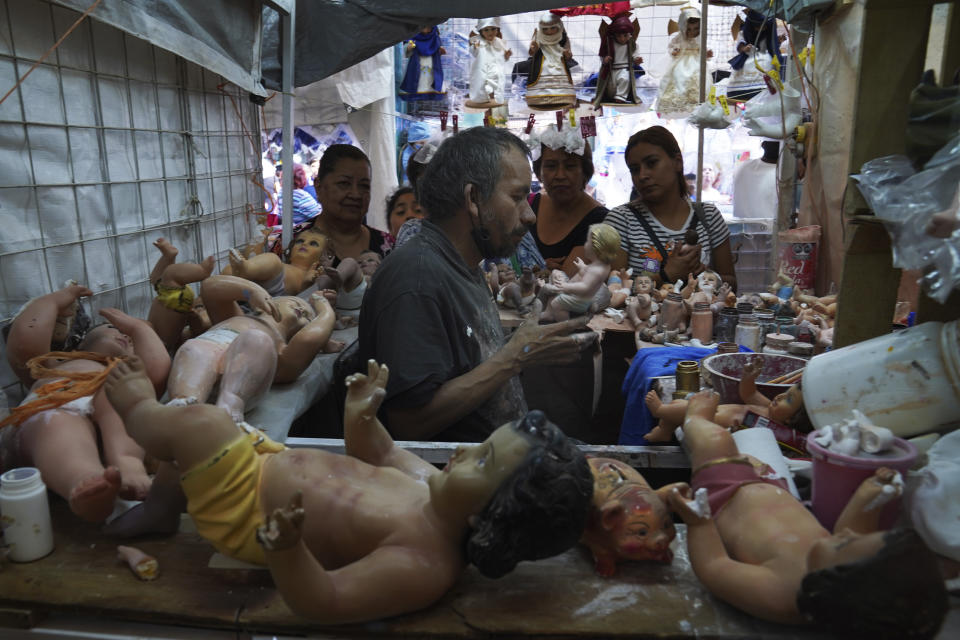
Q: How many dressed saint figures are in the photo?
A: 6